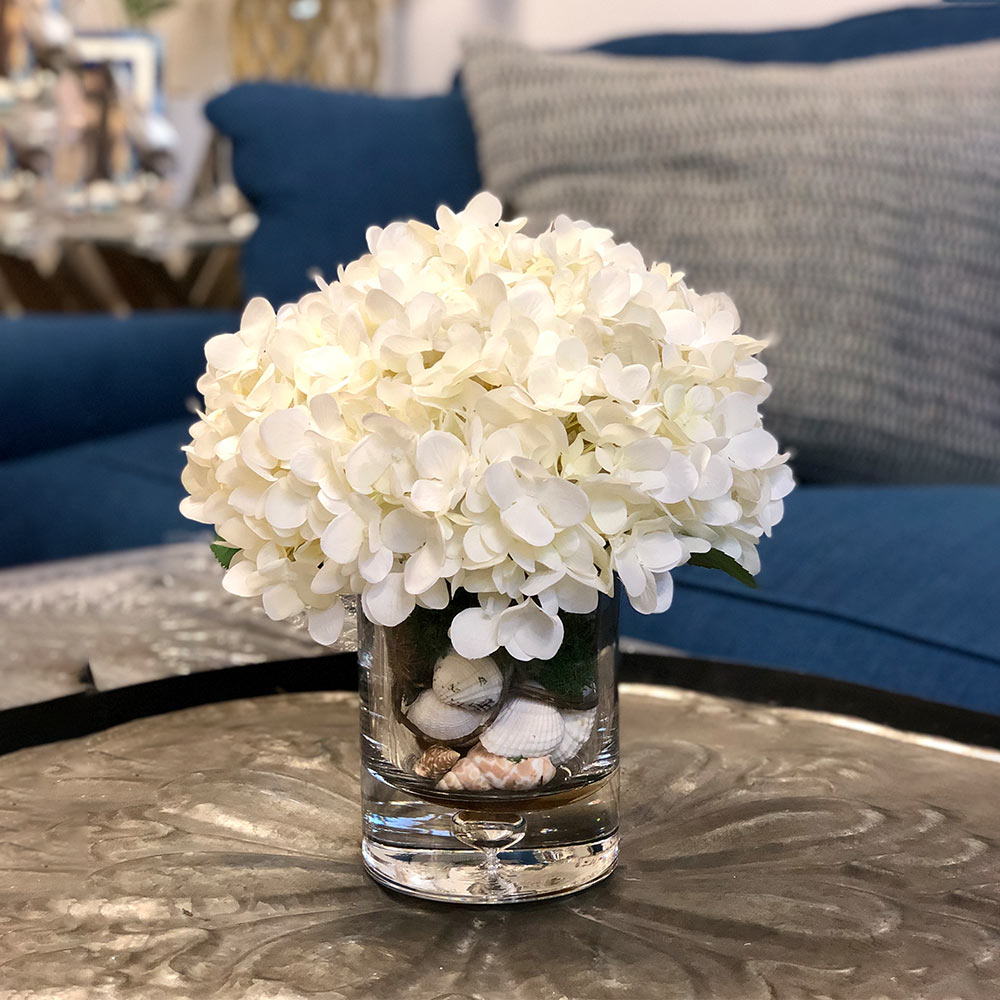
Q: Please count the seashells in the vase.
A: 6